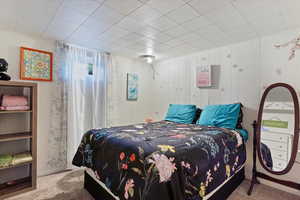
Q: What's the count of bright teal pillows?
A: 2